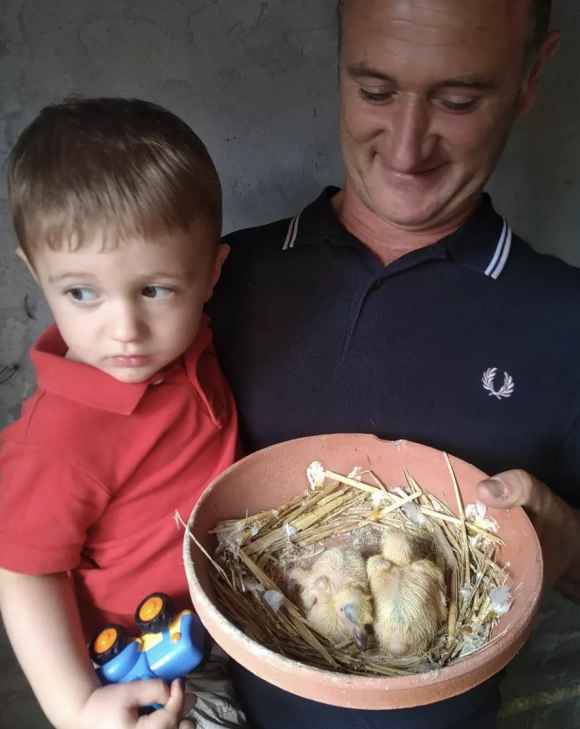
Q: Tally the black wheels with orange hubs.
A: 2